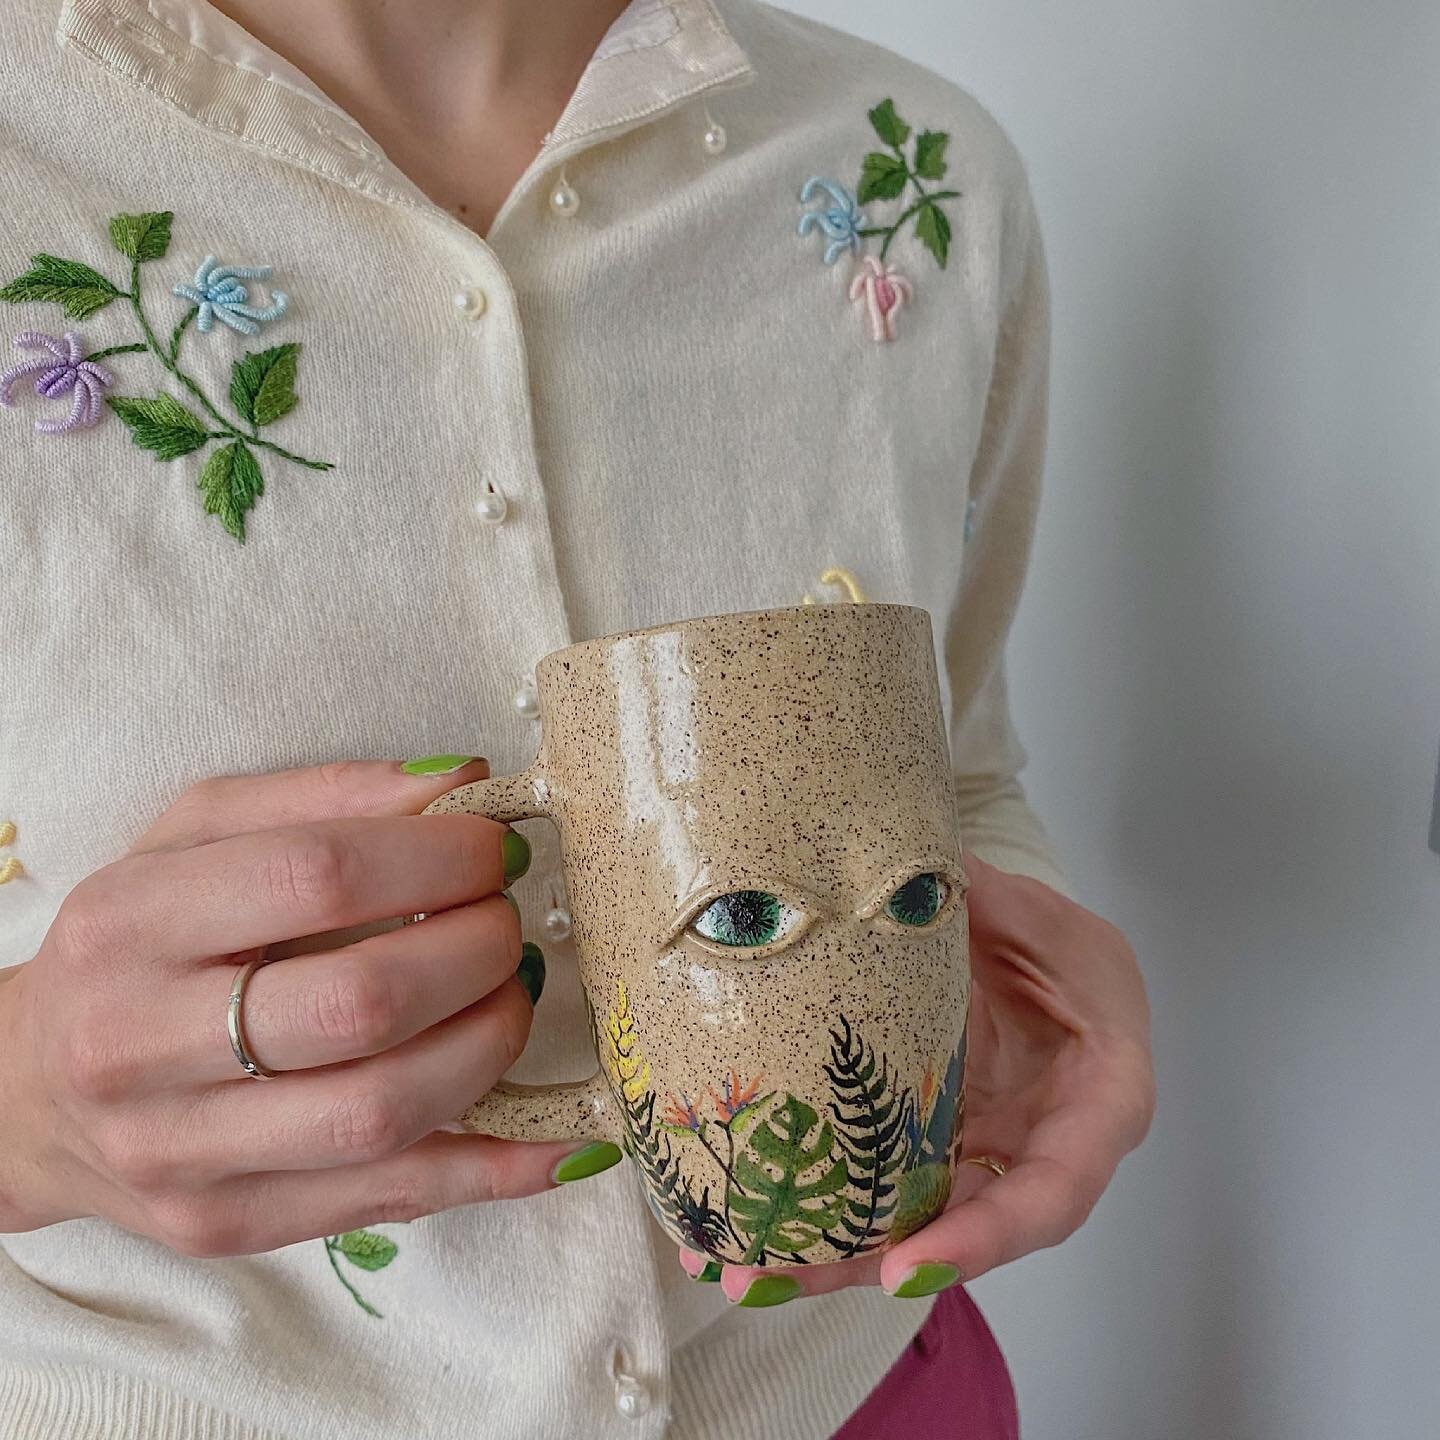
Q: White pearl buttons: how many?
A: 7